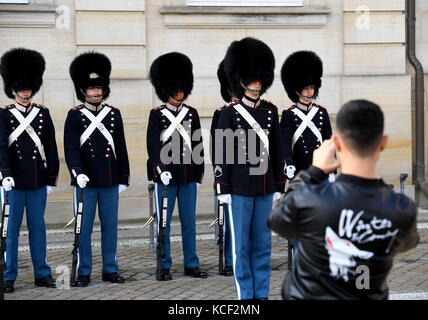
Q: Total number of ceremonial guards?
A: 6